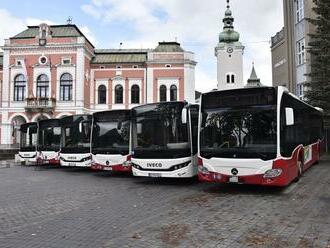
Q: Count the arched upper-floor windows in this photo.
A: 8